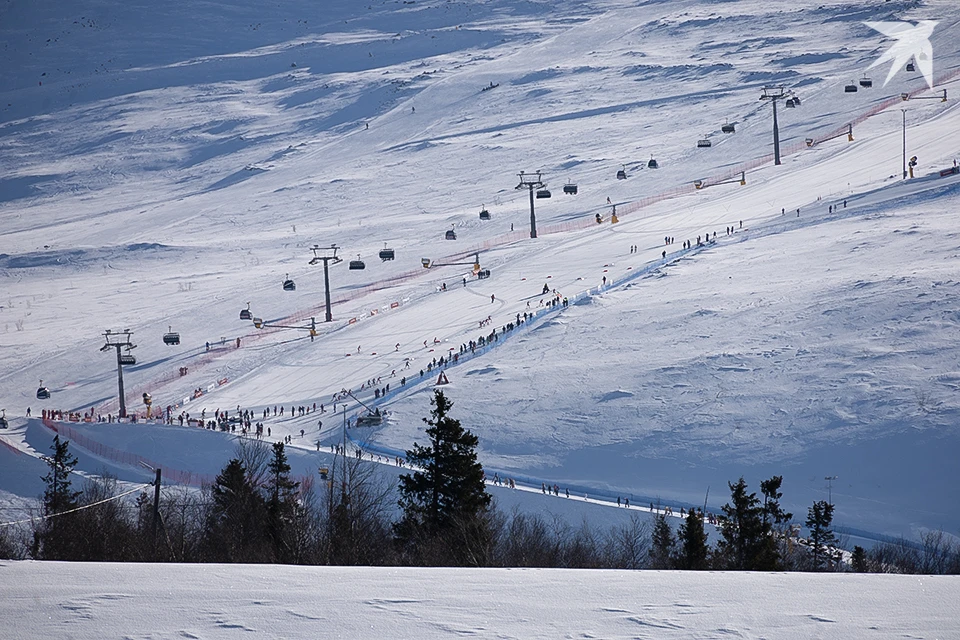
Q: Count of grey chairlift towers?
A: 4